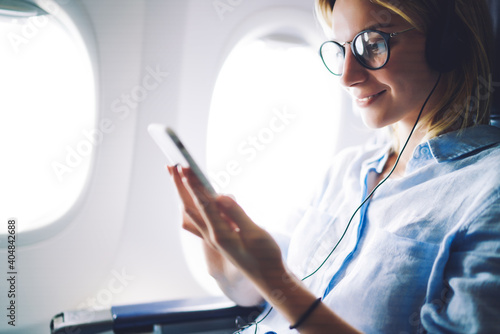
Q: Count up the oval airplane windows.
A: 2